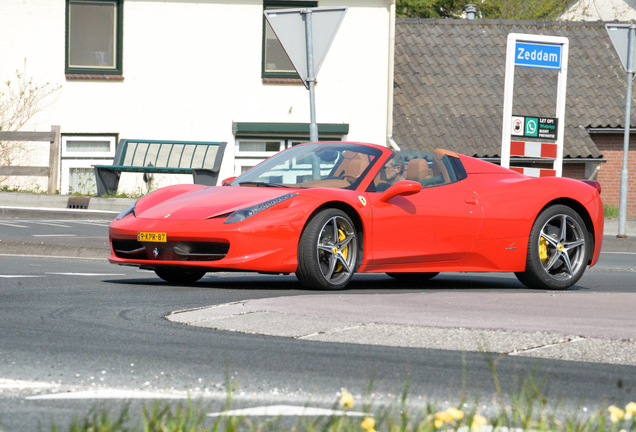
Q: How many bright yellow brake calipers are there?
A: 2